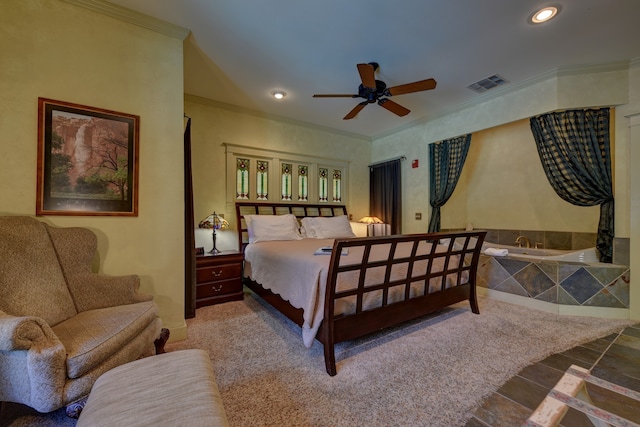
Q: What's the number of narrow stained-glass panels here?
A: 6